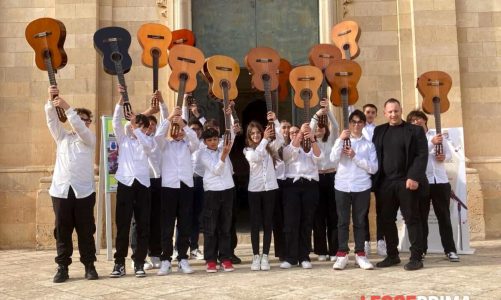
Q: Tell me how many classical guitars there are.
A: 13